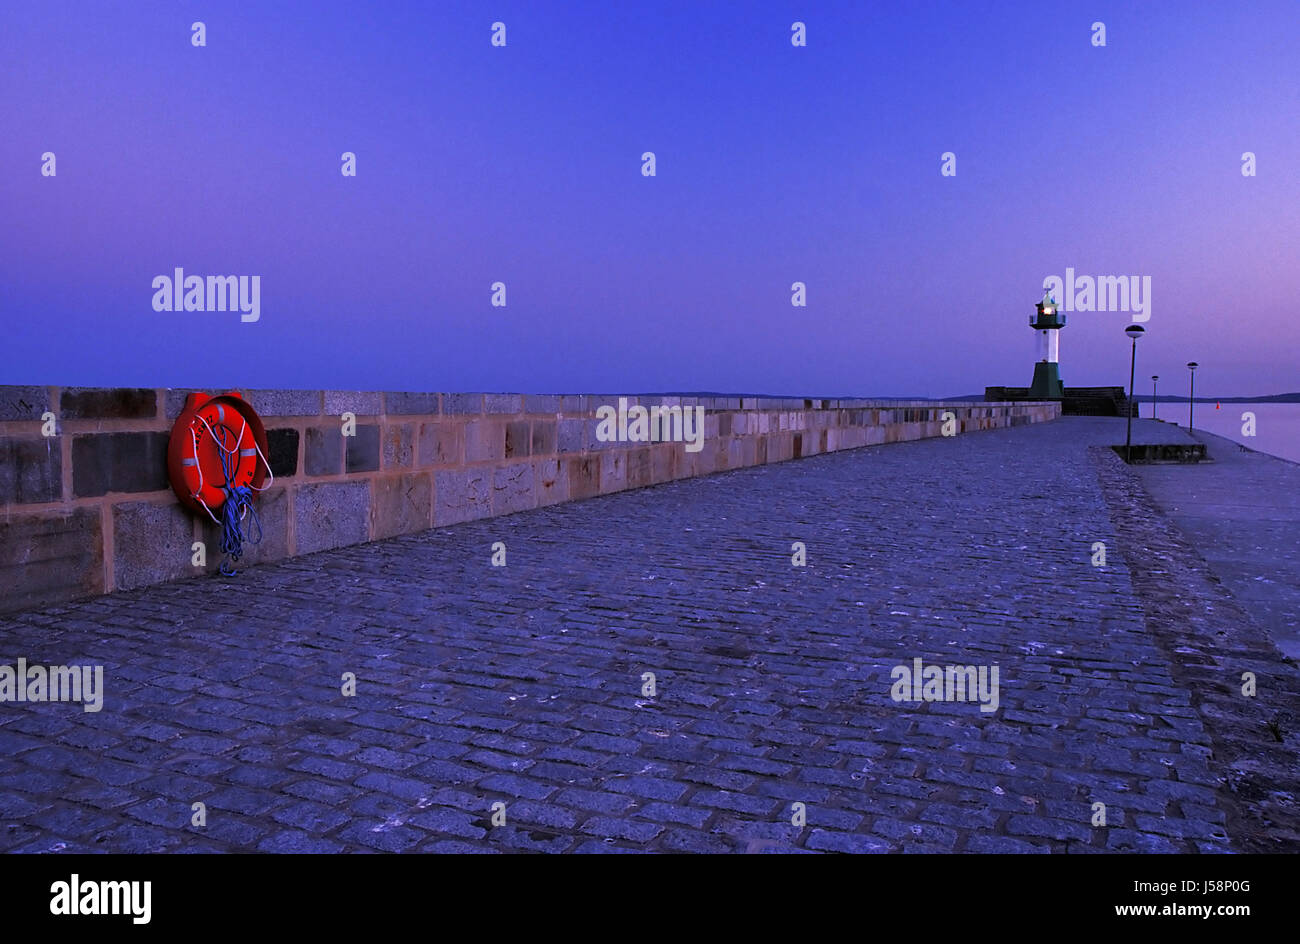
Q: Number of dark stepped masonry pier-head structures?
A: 1